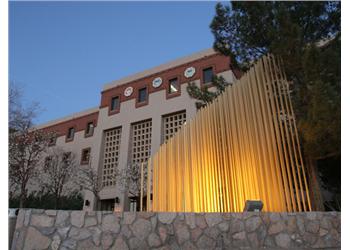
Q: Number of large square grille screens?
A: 3